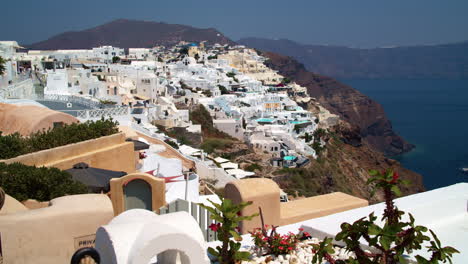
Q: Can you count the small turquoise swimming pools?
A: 3